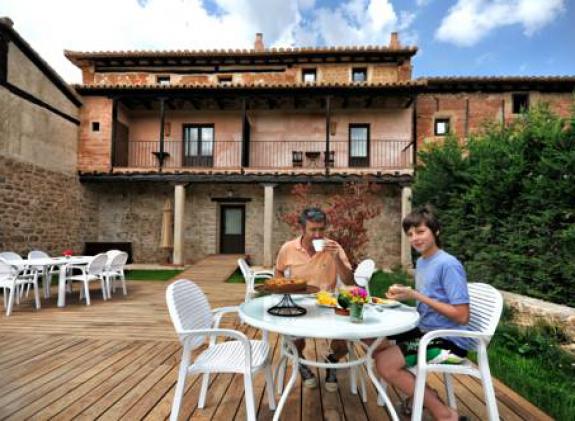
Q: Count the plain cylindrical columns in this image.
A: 3